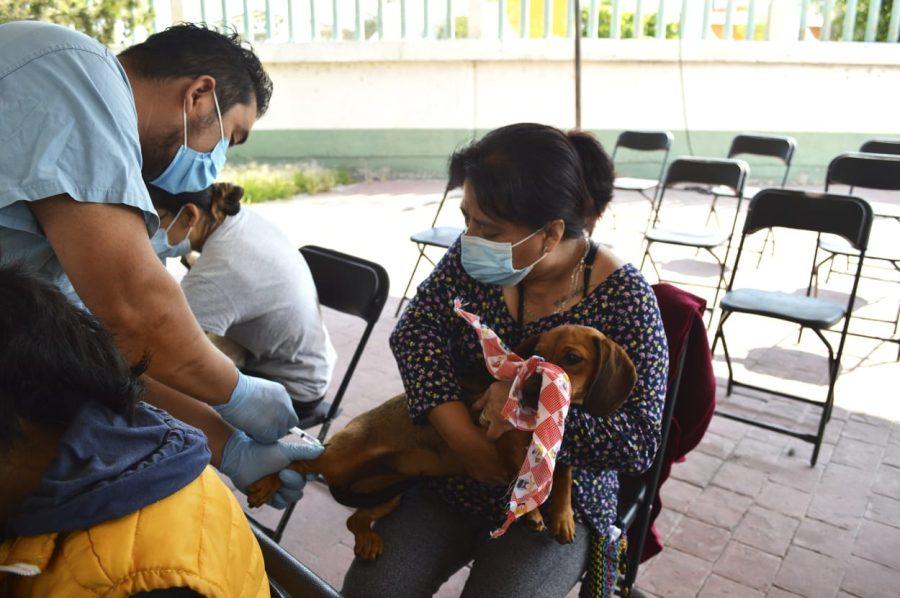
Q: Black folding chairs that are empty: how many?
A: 7